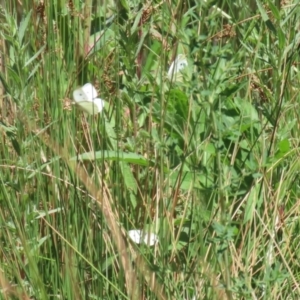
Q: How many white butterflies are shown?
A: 3